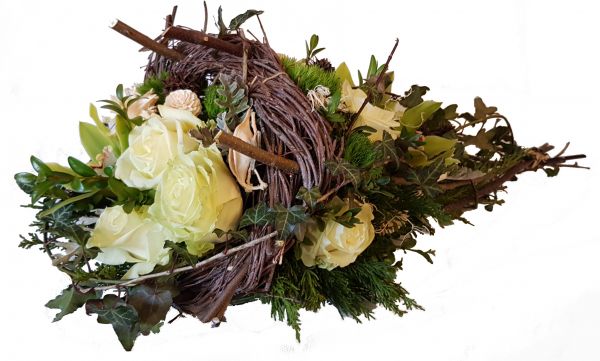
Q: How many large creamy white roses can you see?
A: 5